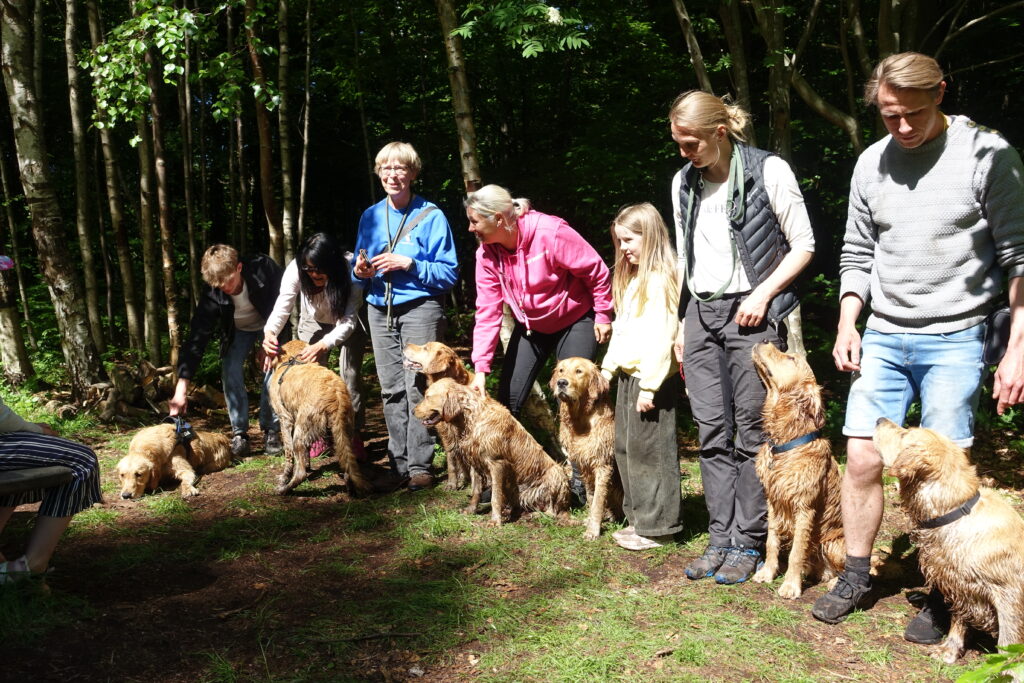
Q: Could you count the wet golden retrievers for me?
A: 7